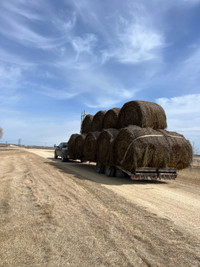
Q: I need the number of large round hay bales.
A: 10